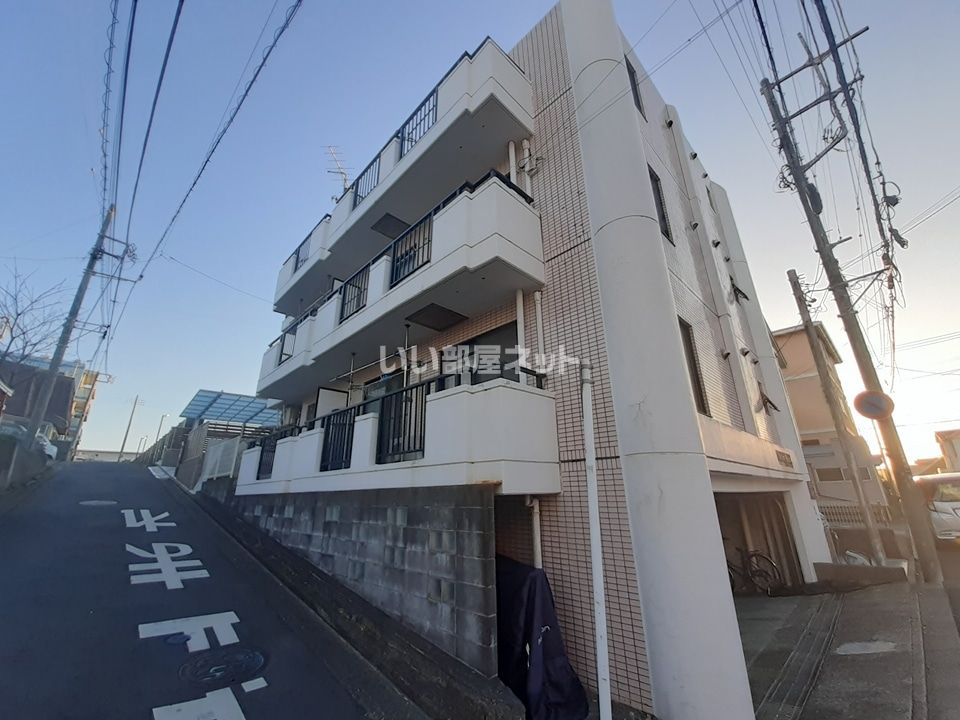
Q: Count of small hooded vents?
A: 9